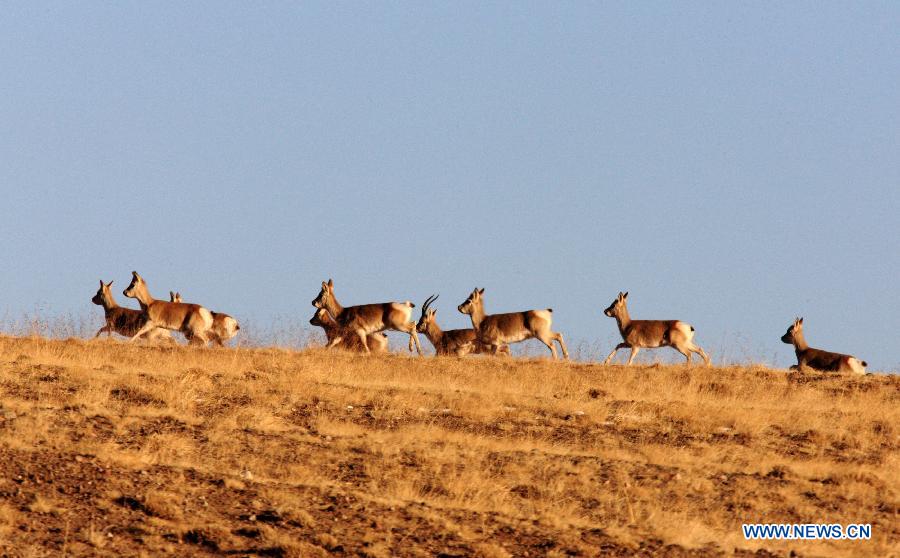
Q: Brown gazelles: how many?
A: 9